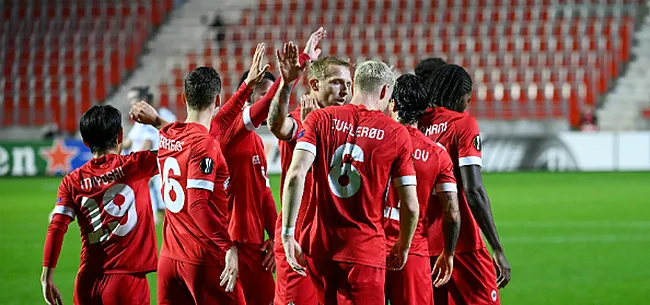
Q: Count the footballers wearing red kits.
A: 8